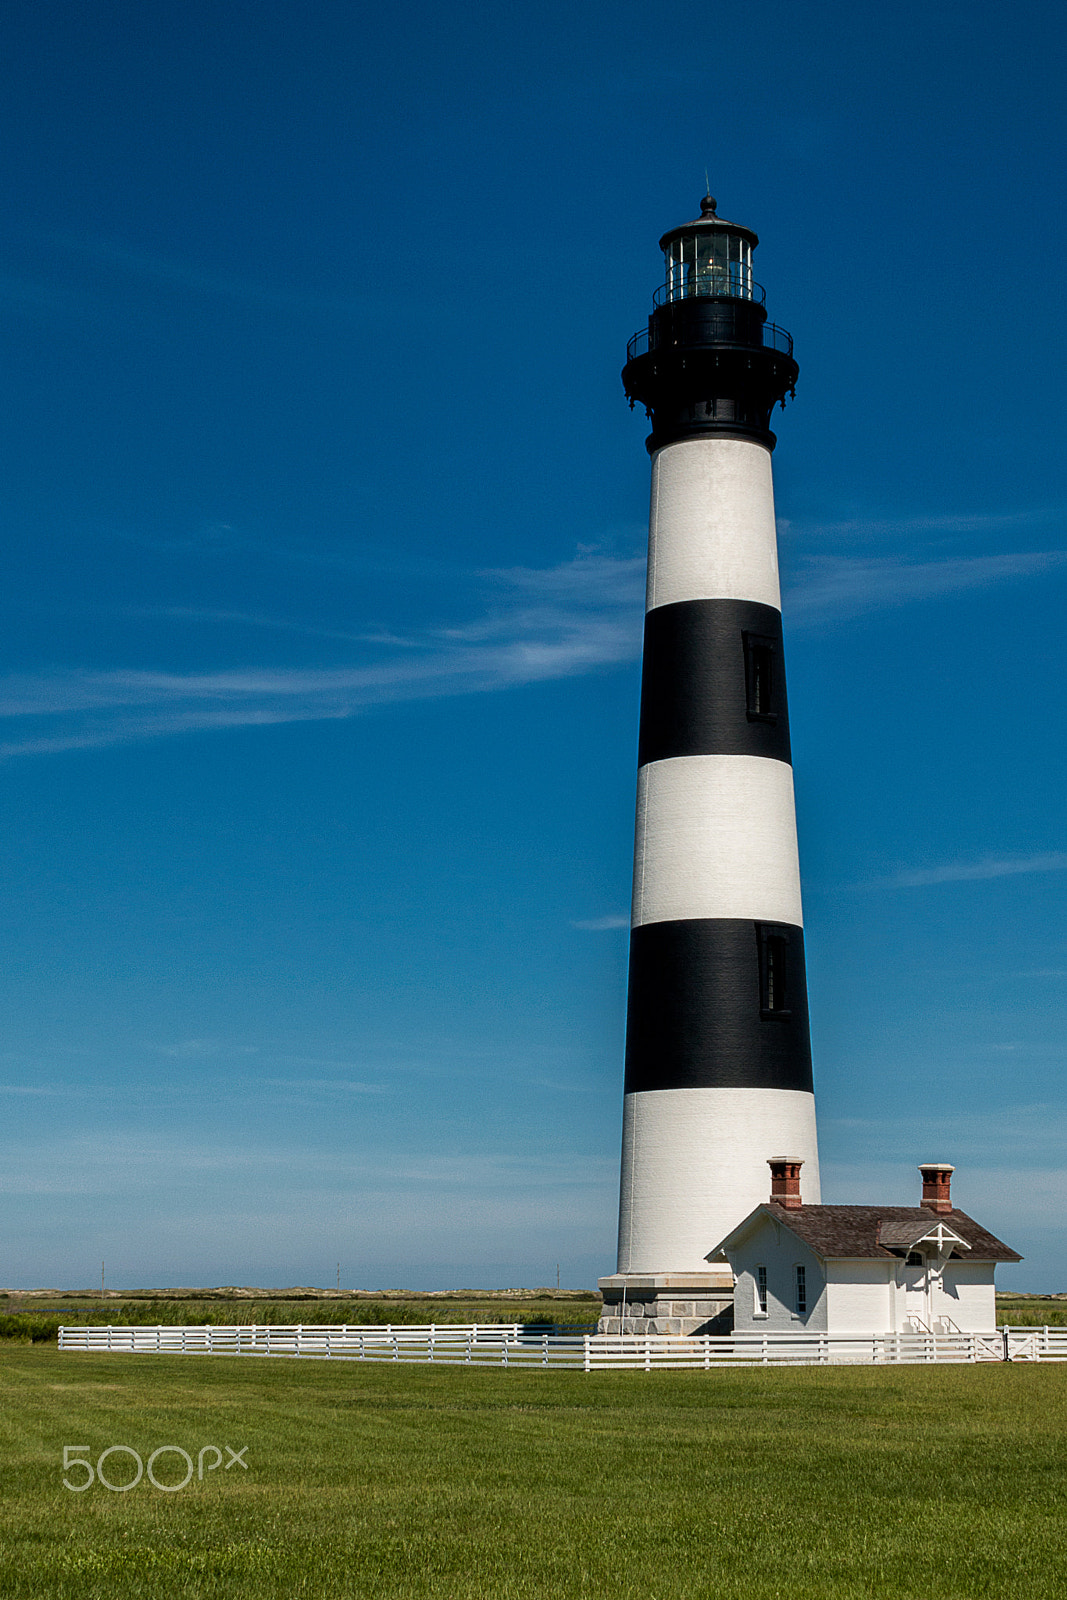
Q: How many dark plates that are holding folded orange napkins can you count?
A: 0